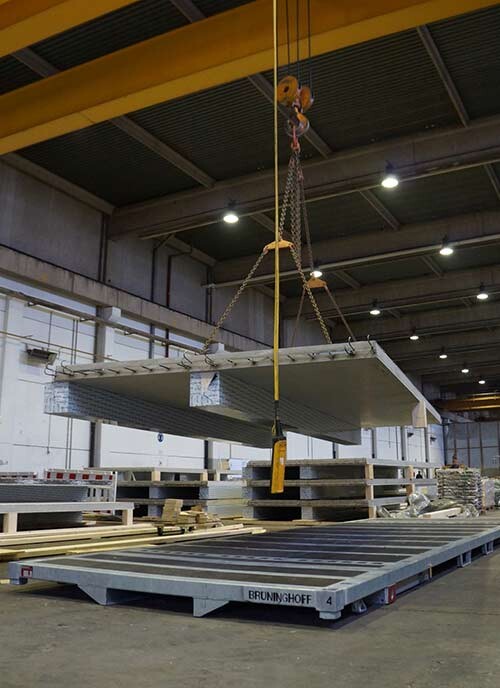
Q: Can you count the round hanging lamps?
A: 10